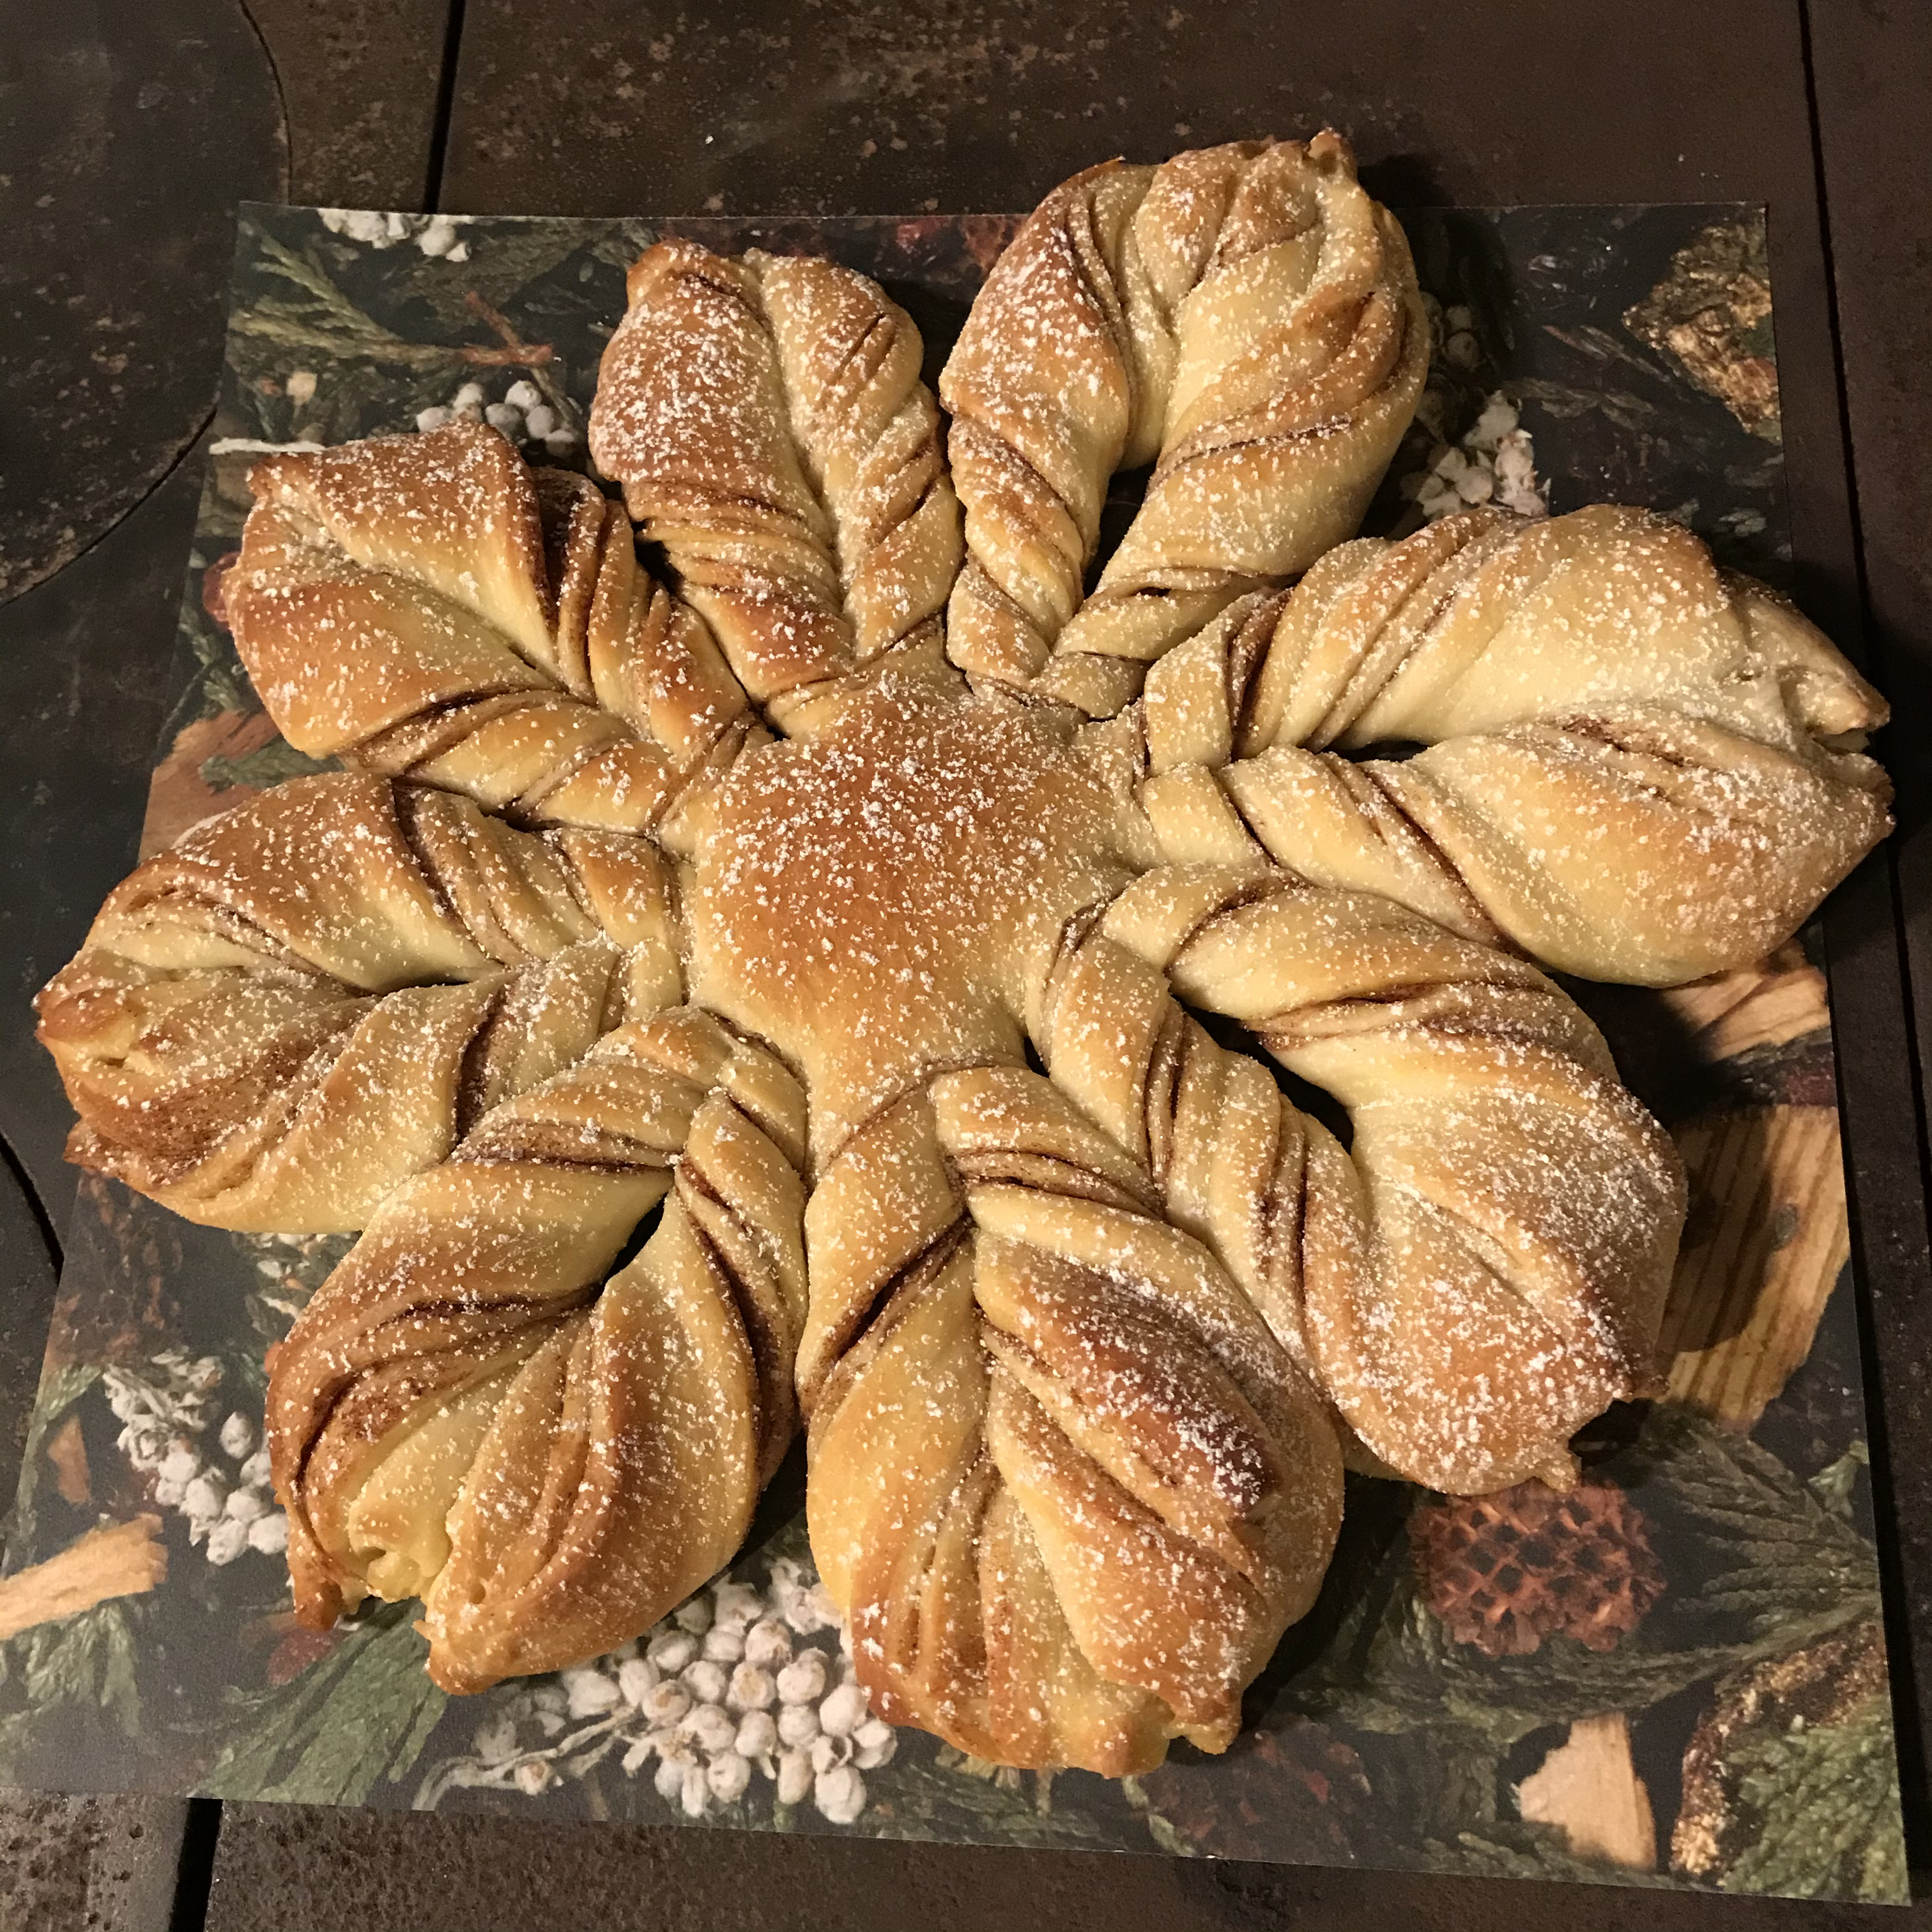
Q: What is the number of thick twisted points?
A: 8